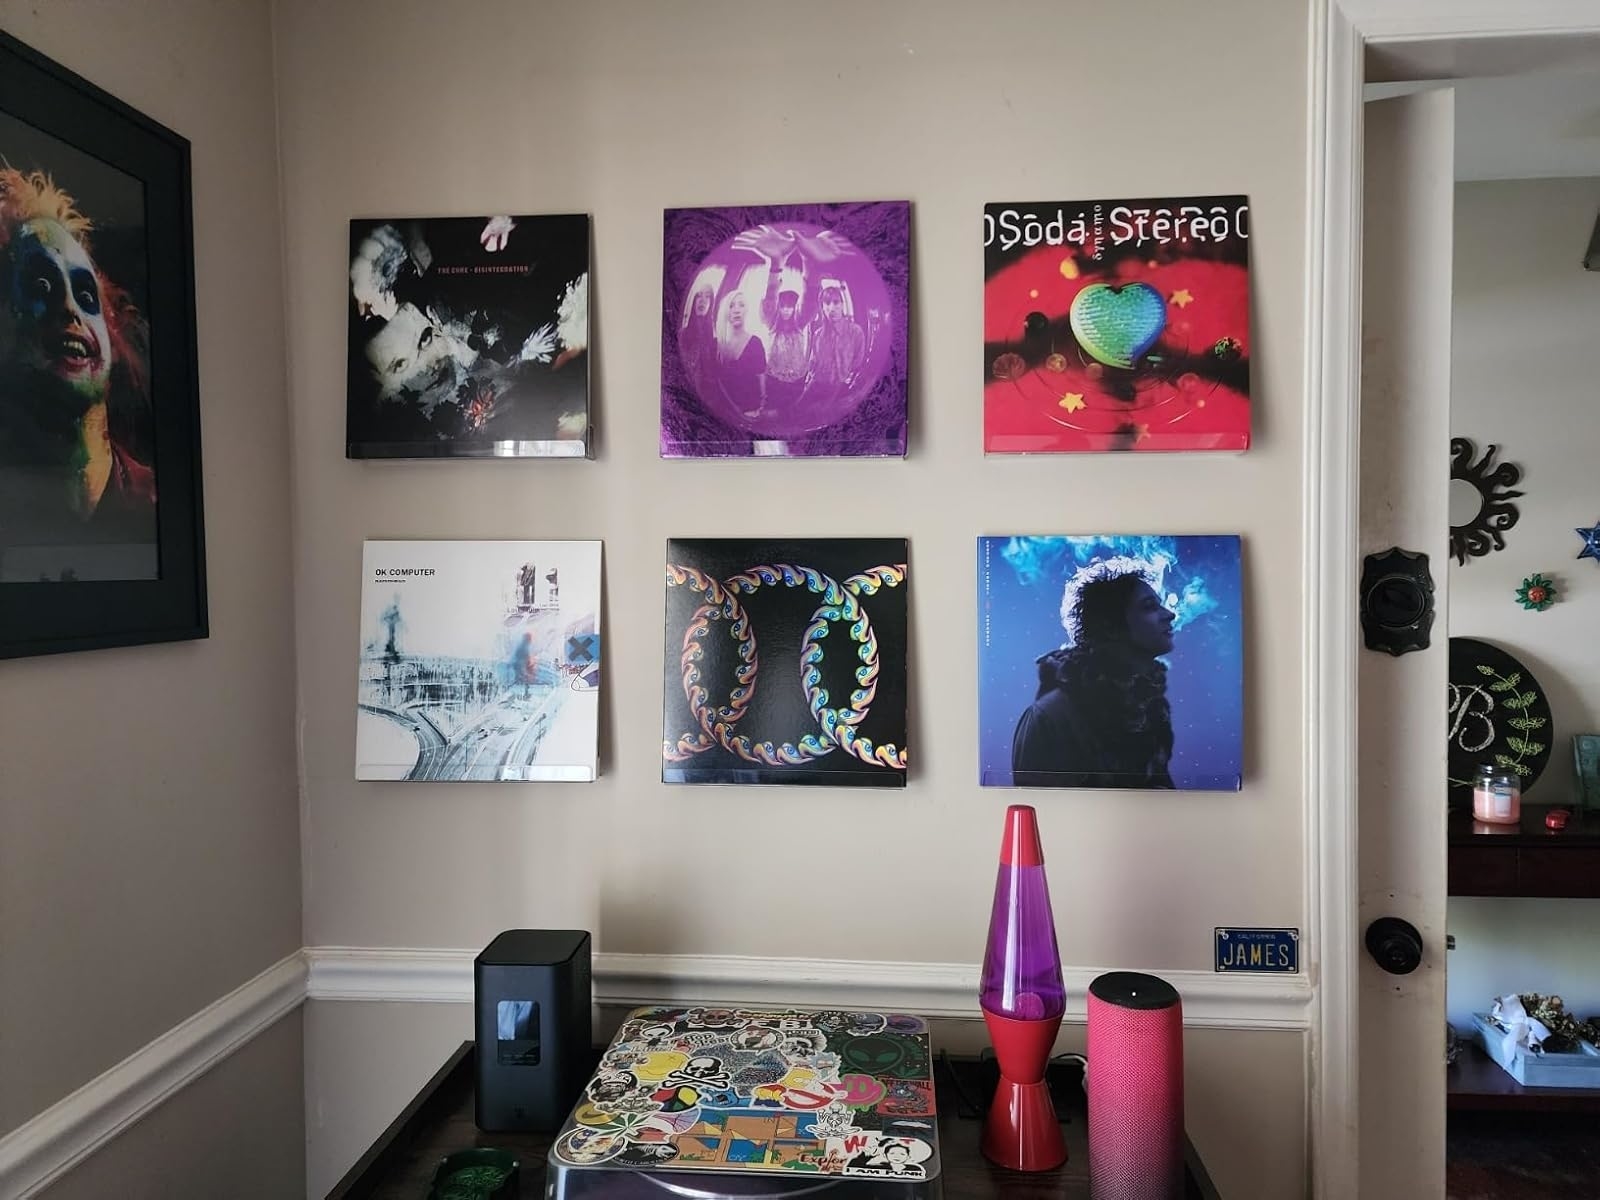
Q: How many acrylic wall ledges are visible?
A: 6